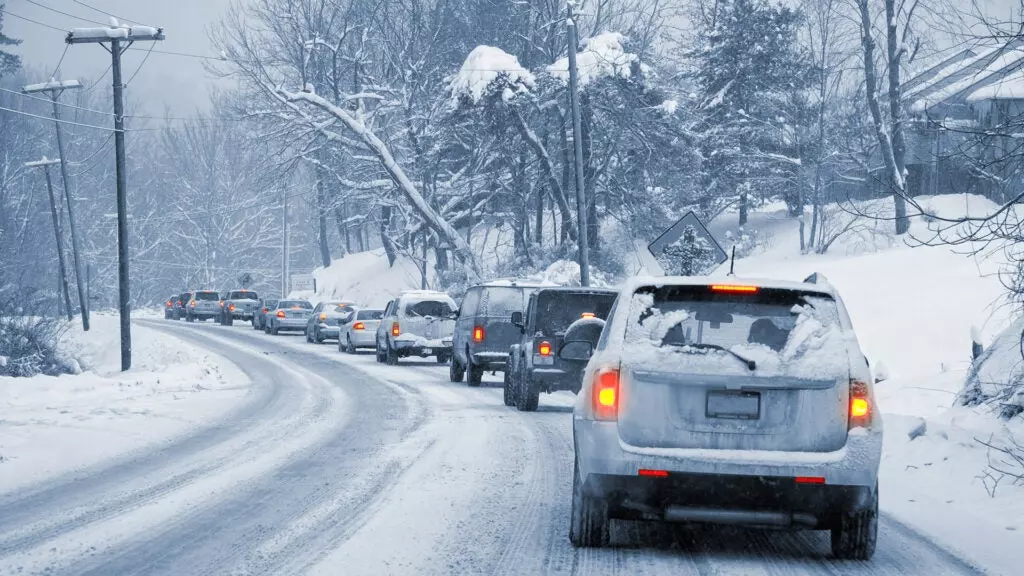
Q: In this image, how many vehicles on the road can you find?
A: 12